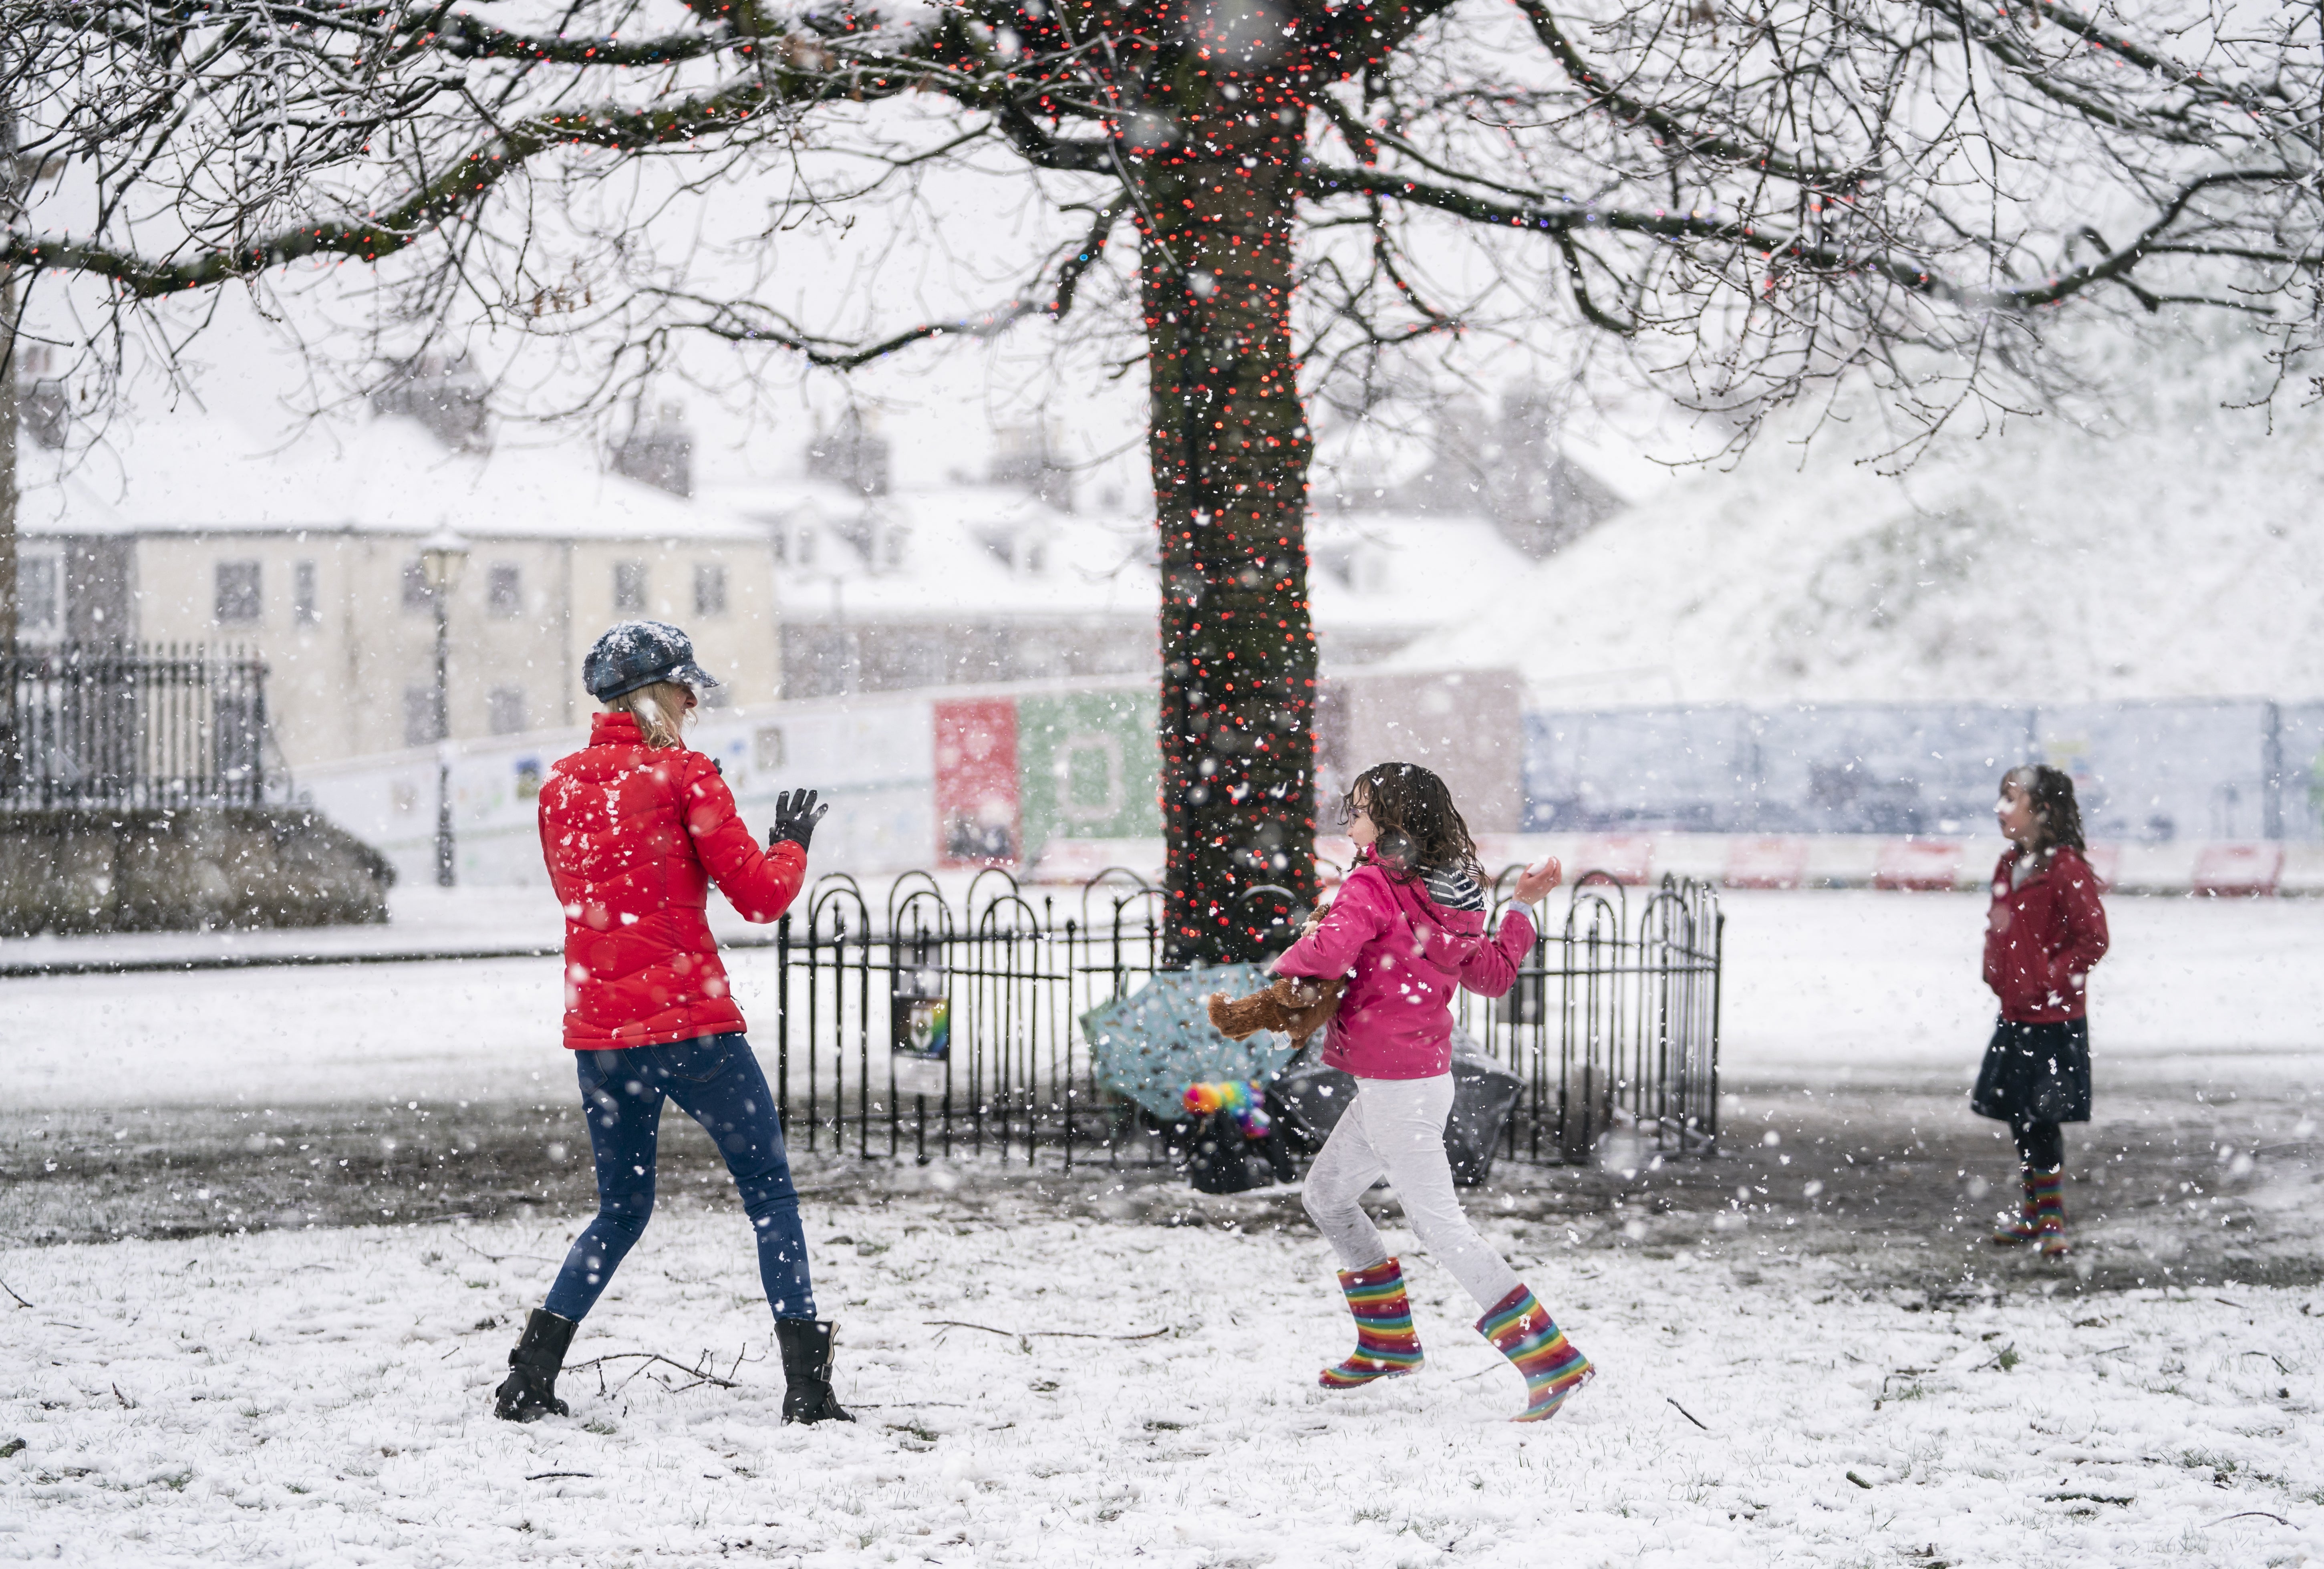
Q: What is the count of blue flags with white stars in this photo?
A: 0